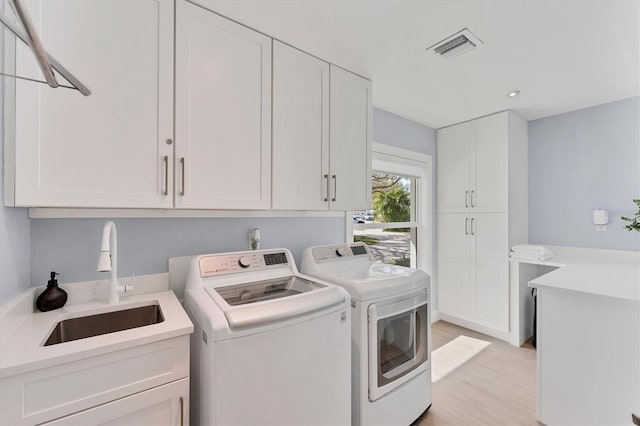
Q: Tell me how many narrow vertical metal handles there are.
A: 9